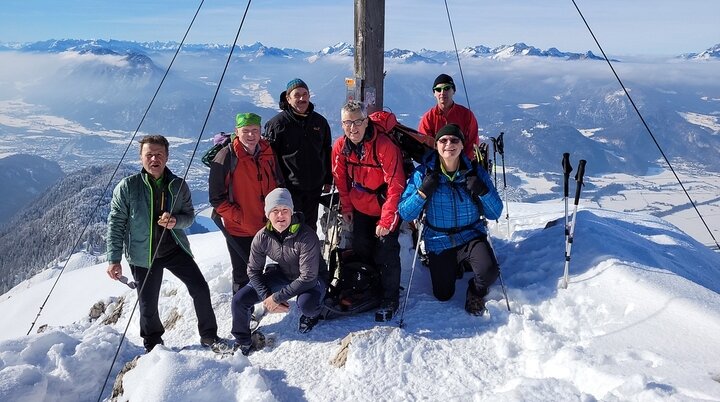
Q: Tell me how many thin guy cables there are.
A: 4